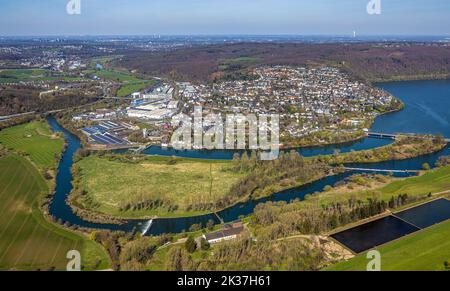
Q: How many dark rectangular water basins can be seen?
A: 2